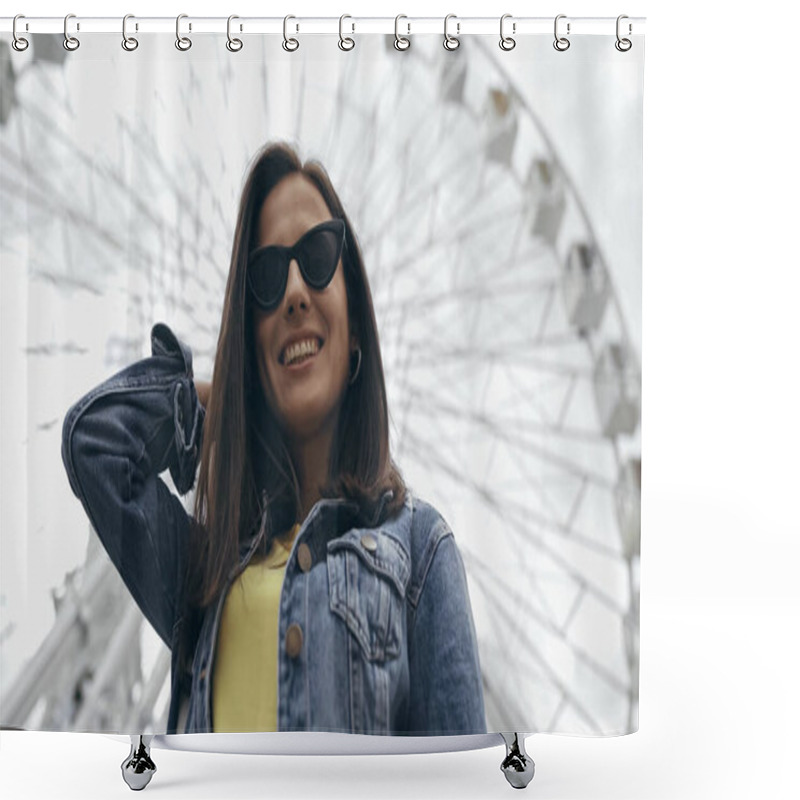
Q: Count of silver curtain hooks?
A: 12